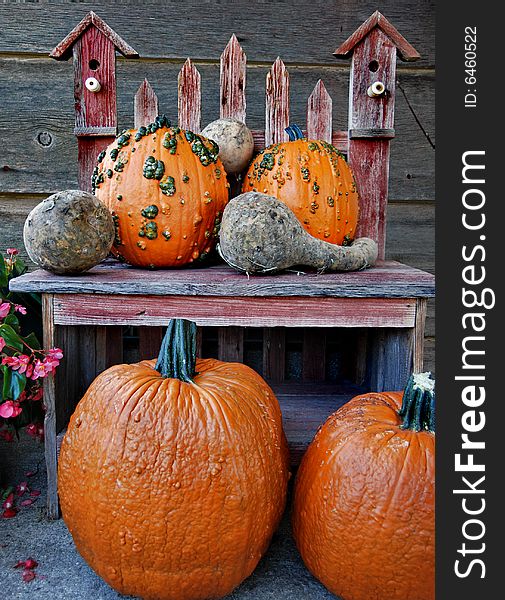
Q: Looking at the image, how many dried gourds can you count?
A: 3